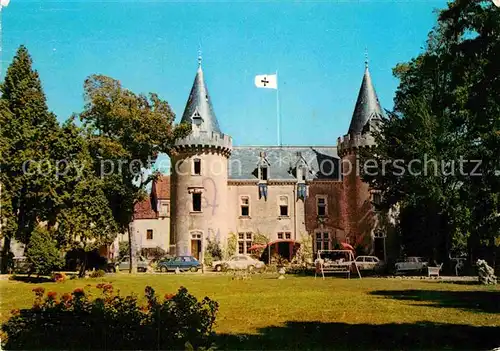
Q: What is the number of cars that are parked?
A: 5